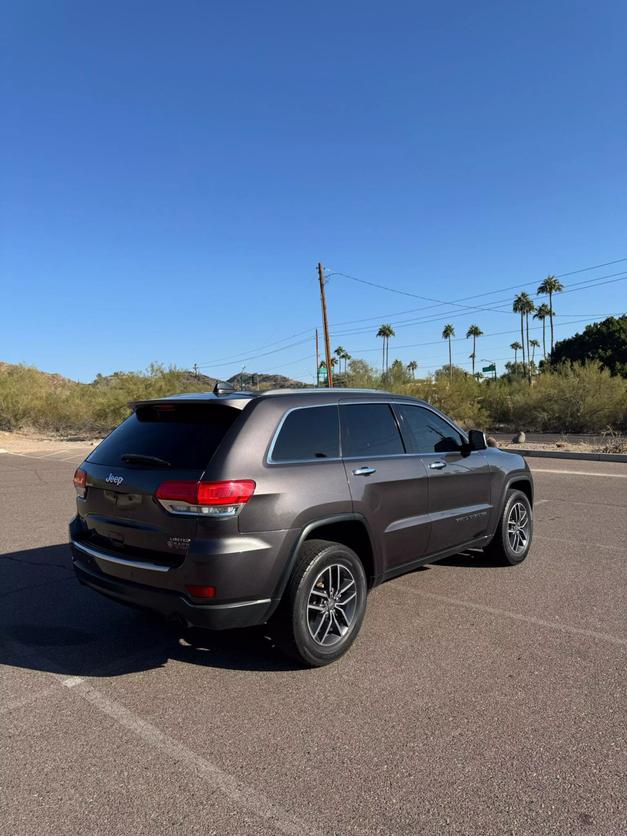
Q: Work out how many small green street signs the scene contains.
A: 2